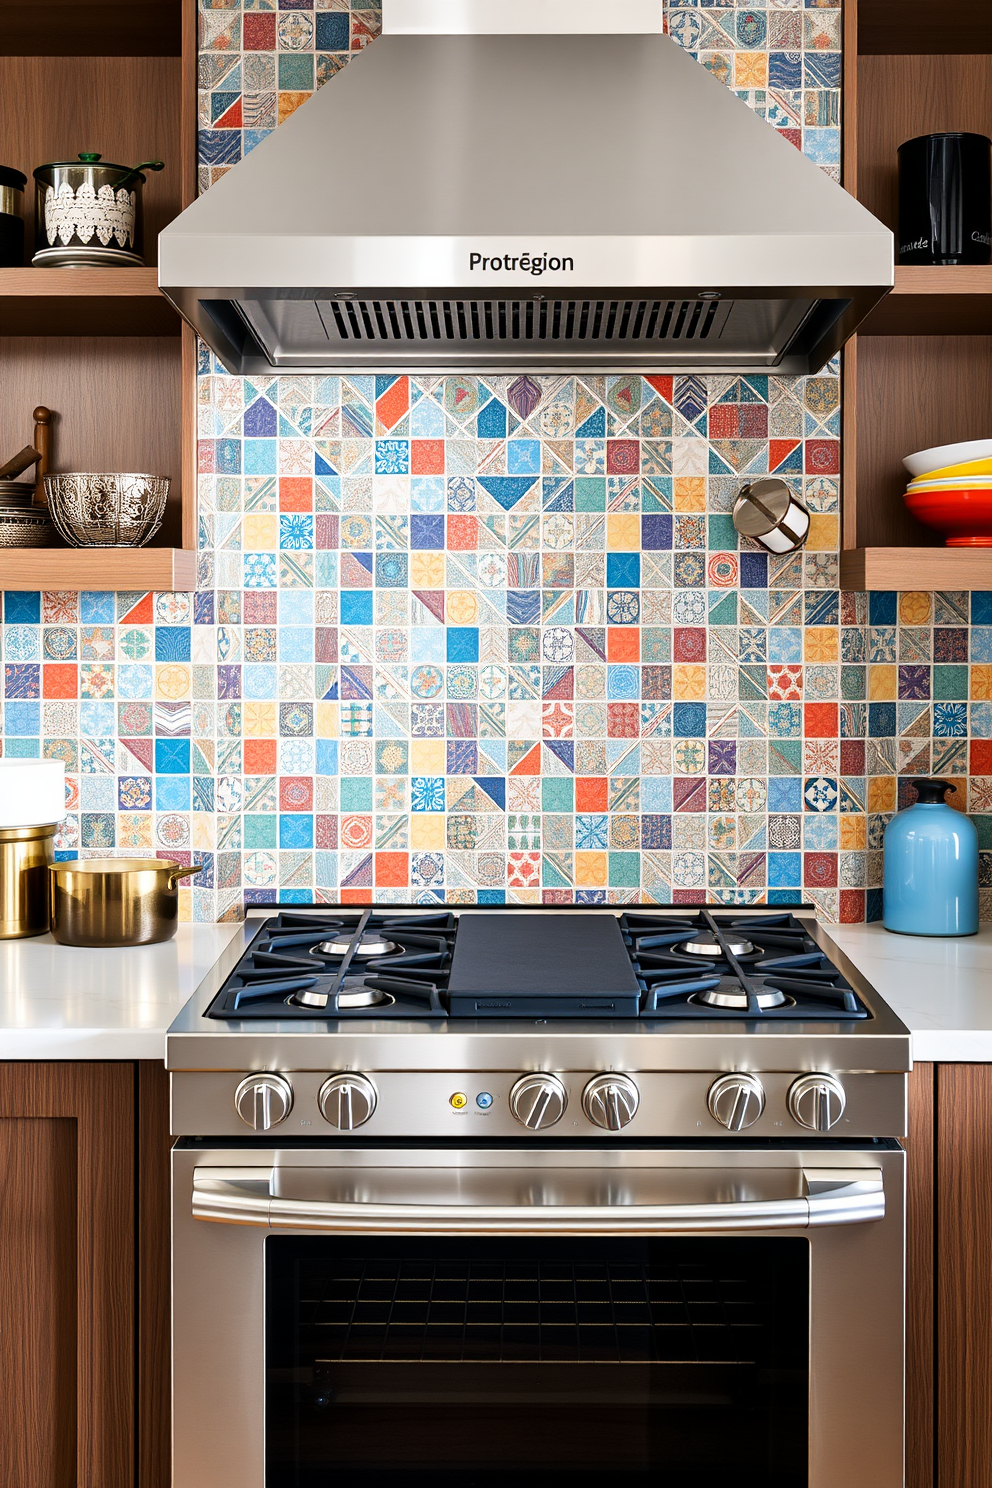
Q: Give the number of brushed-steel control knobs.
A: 6